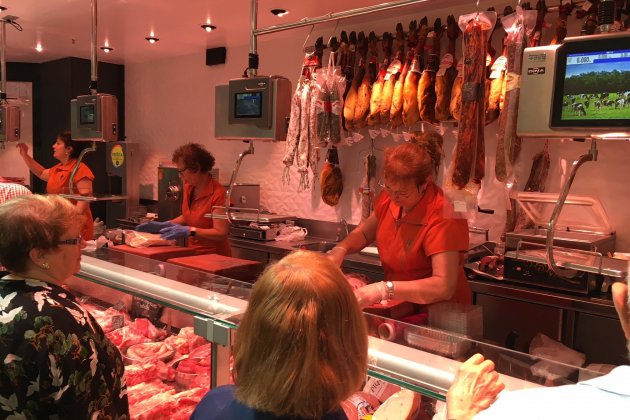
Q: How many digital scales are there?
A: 4